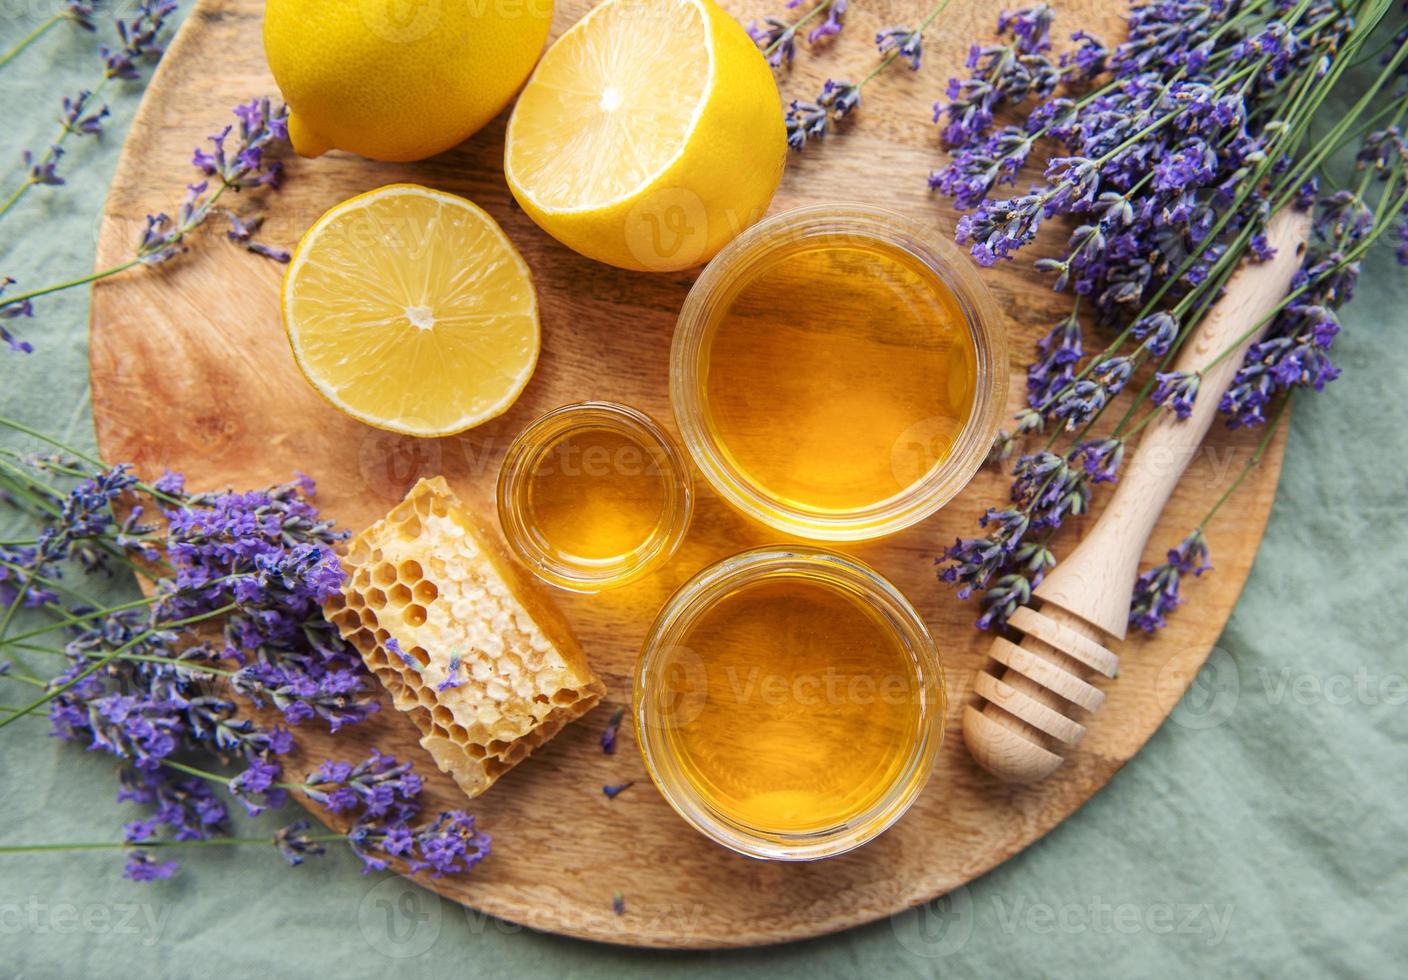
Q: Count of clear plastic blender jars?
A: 0